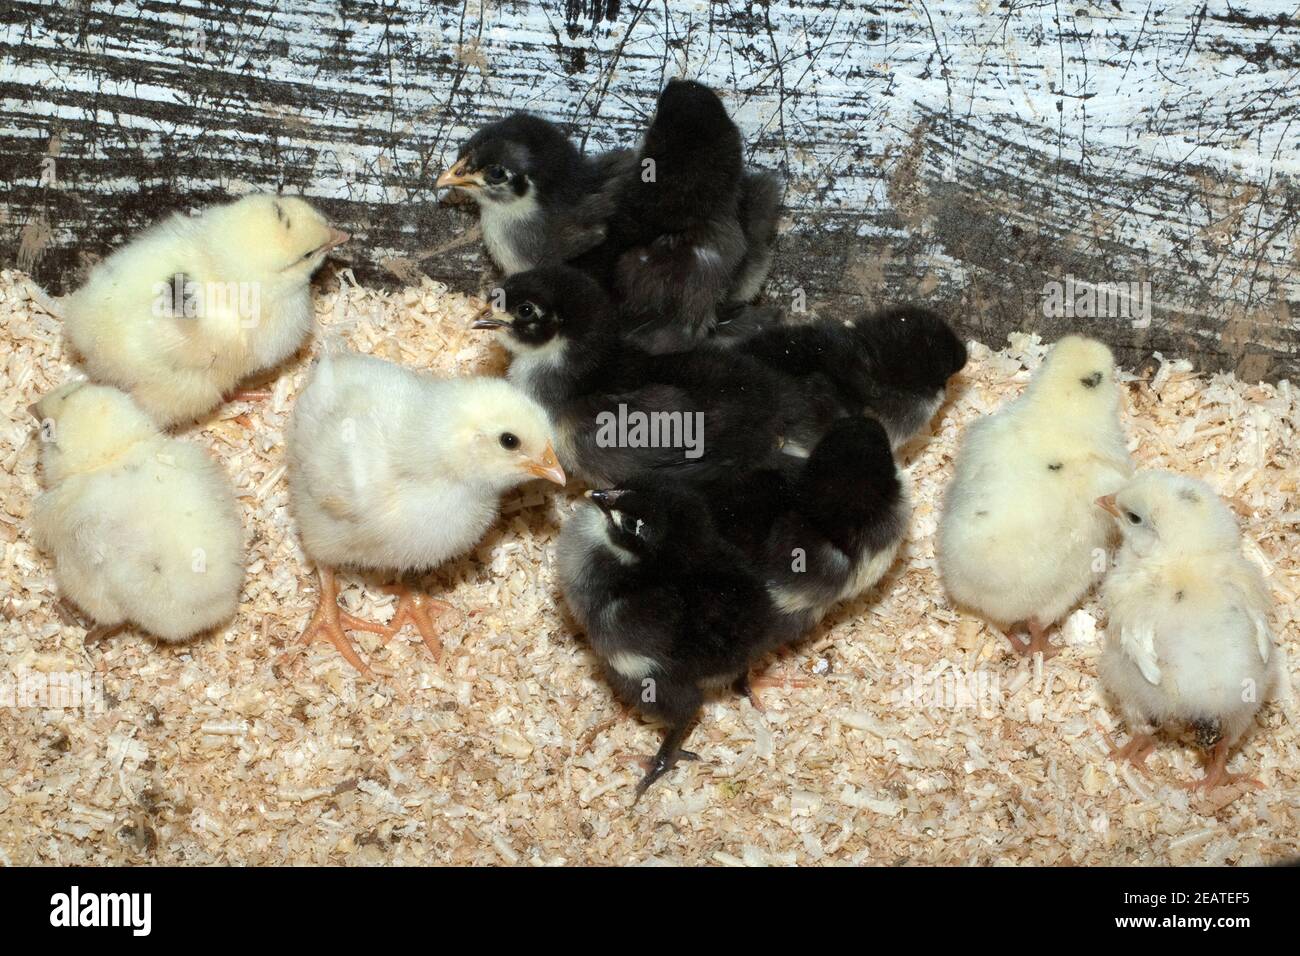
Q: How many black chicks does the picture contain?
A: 6